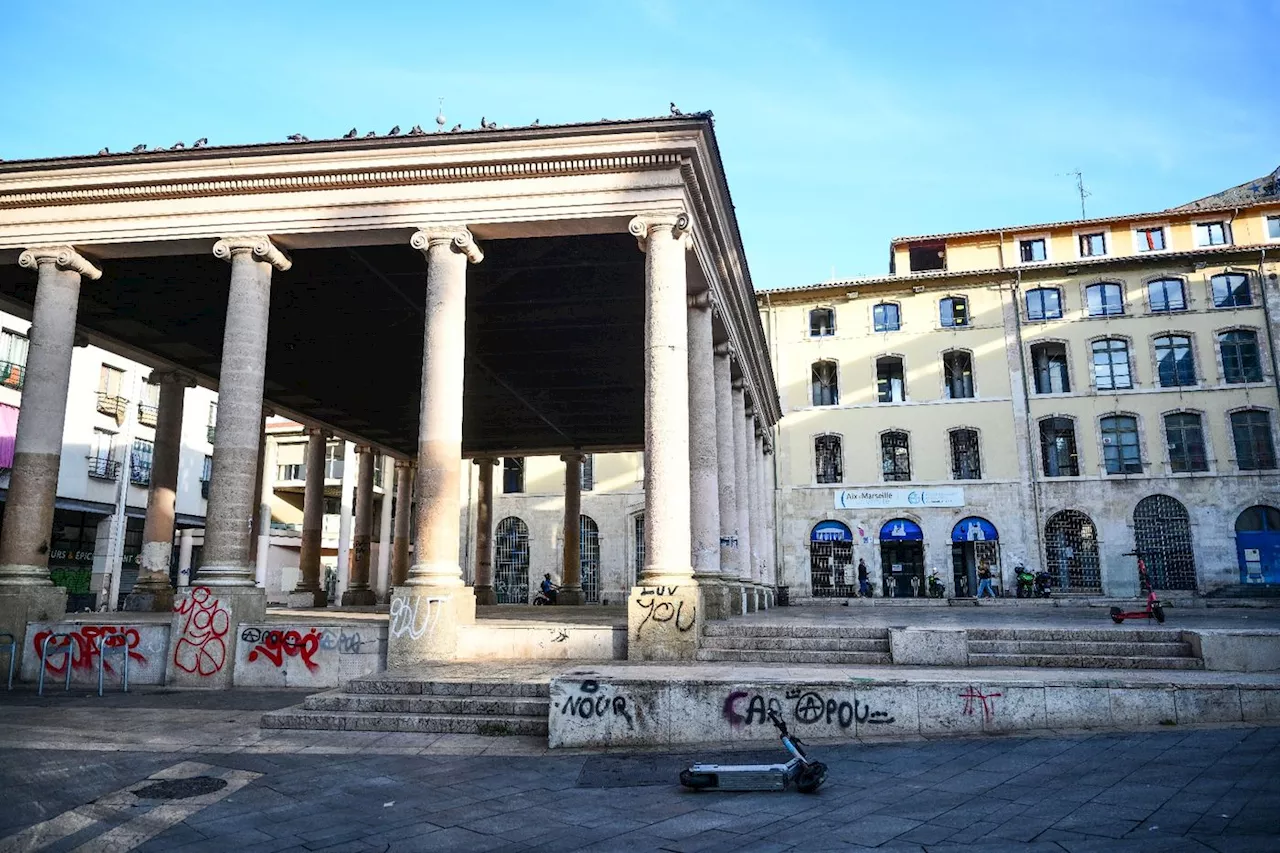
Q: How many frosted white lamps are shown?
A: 0